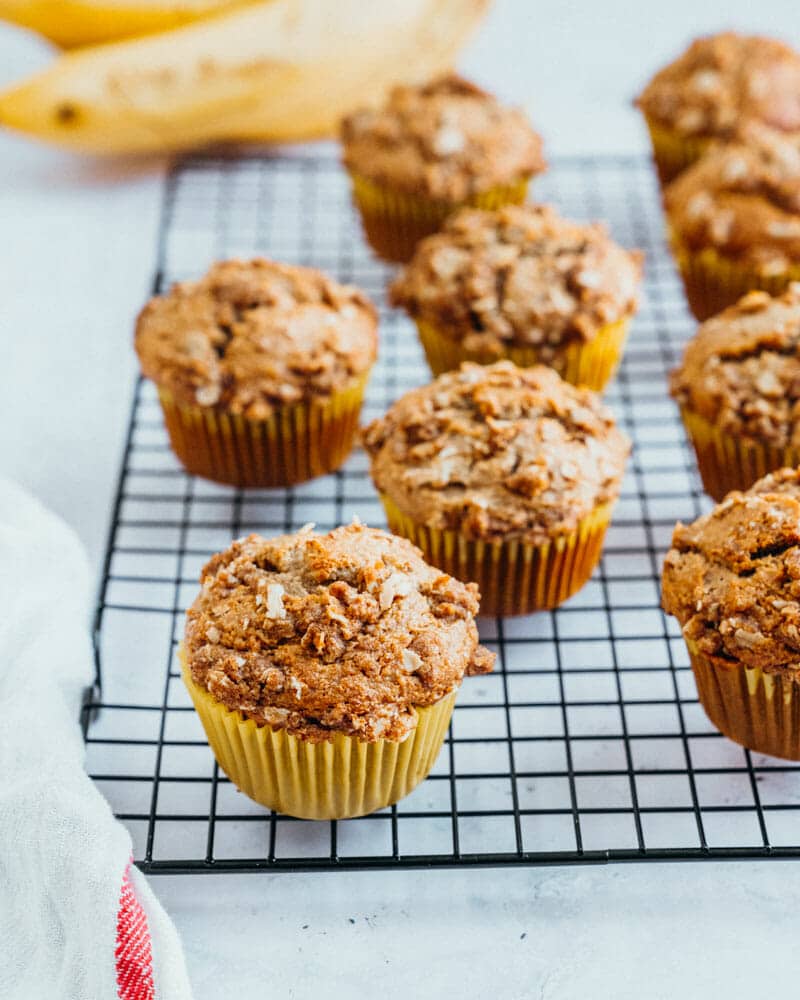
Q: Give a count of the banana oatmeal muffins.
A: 9